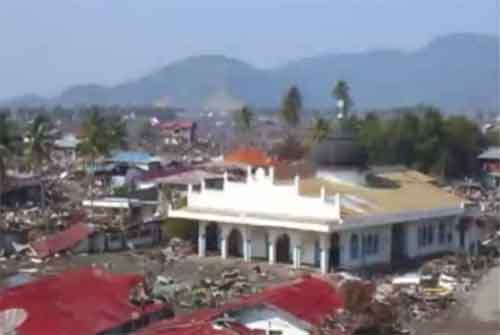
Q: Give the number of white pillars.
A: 6